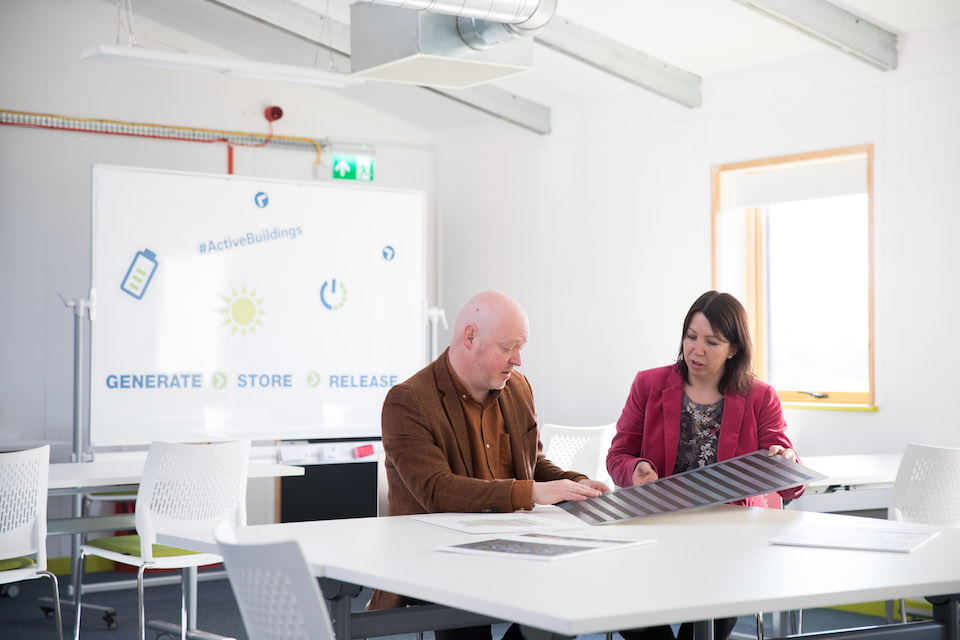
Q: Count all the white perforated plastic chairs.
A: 5